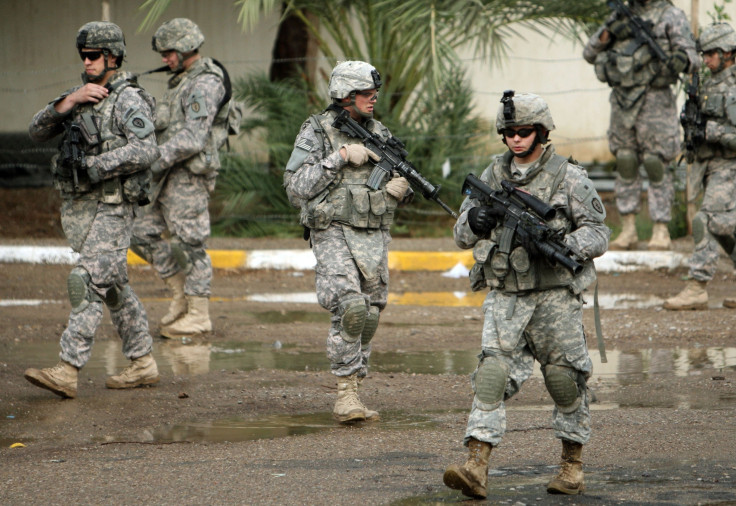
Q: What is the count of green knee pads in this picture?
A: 12